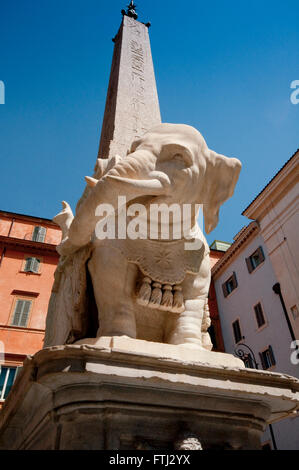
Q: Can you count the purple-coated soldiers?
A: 0